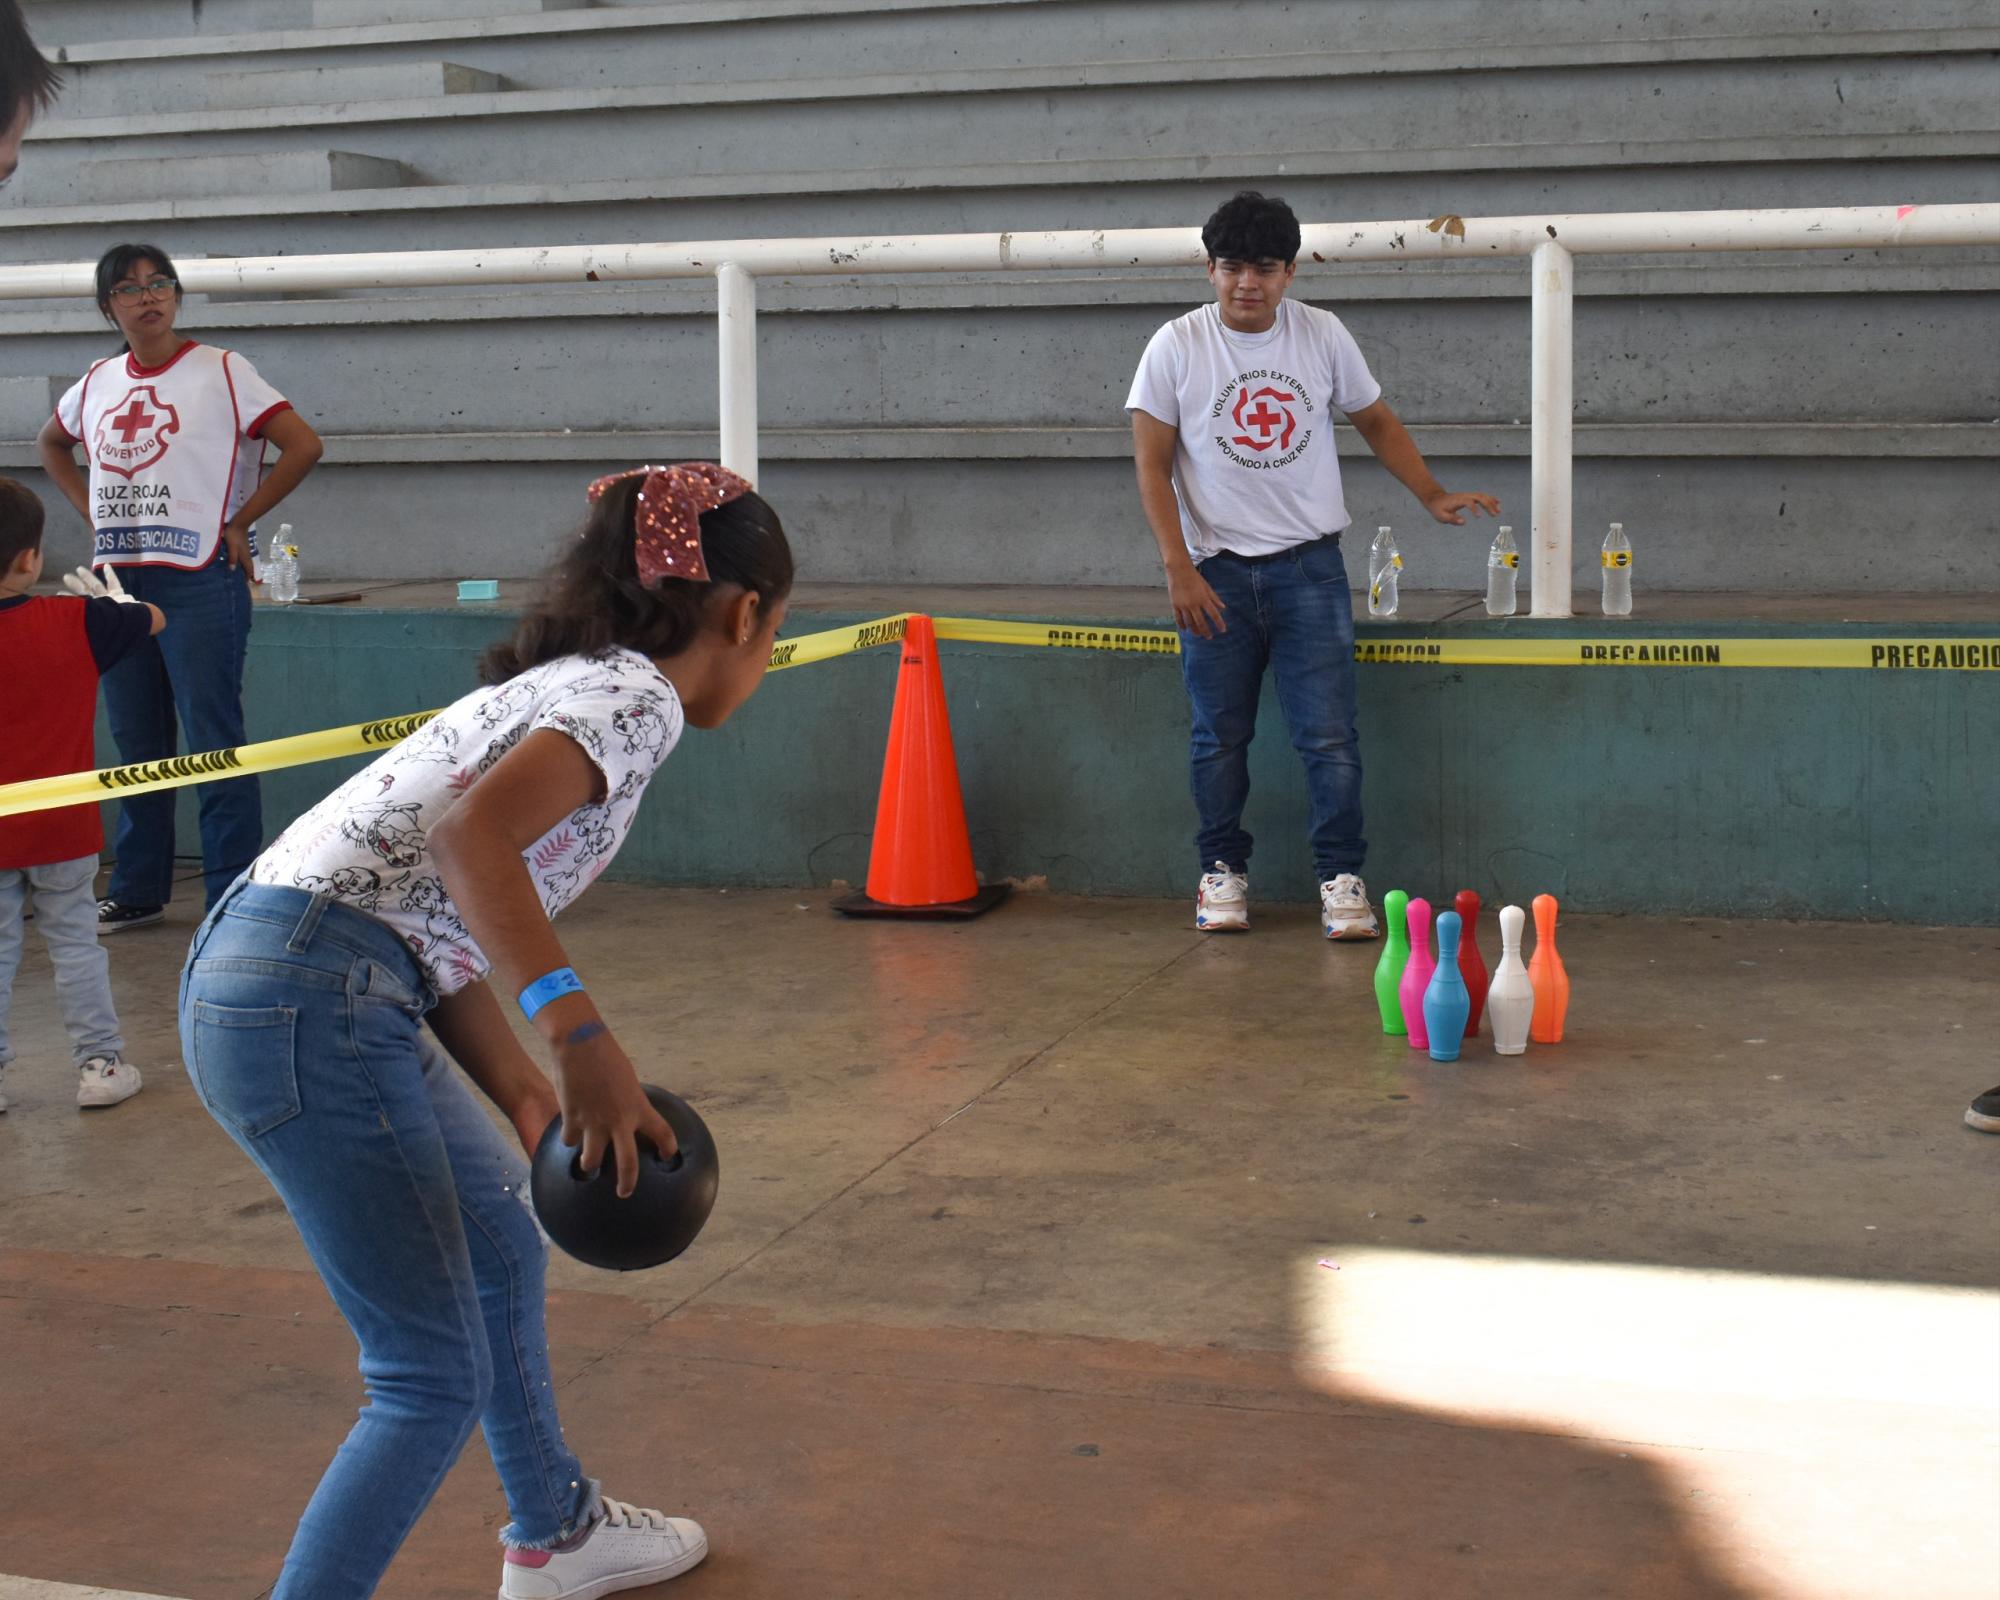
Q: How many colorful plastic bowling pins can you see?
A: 6